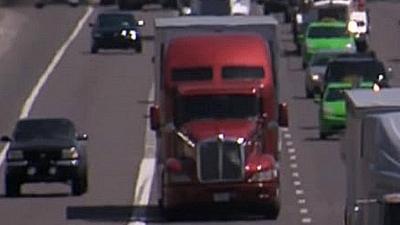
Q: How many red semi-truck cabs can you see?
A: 1